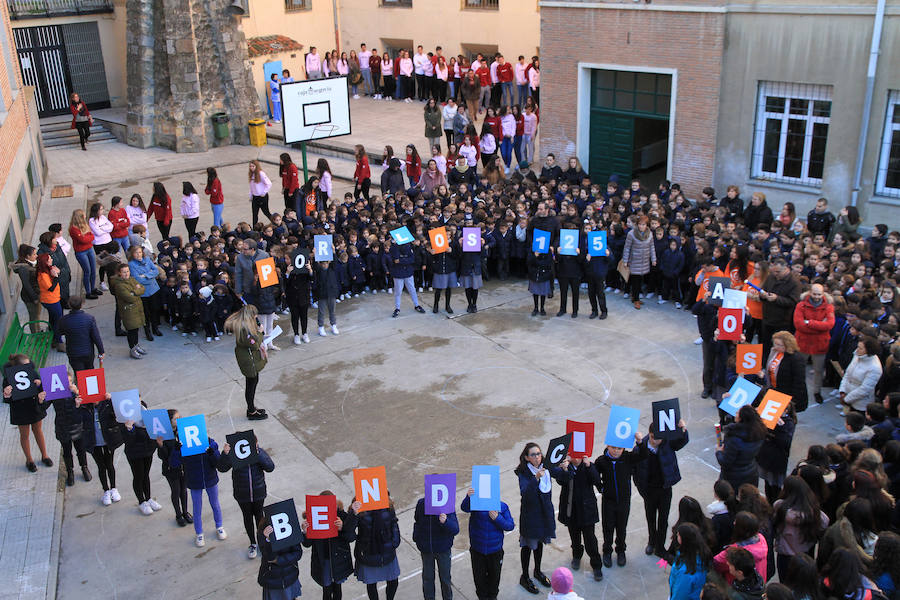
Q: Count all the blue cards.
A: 12